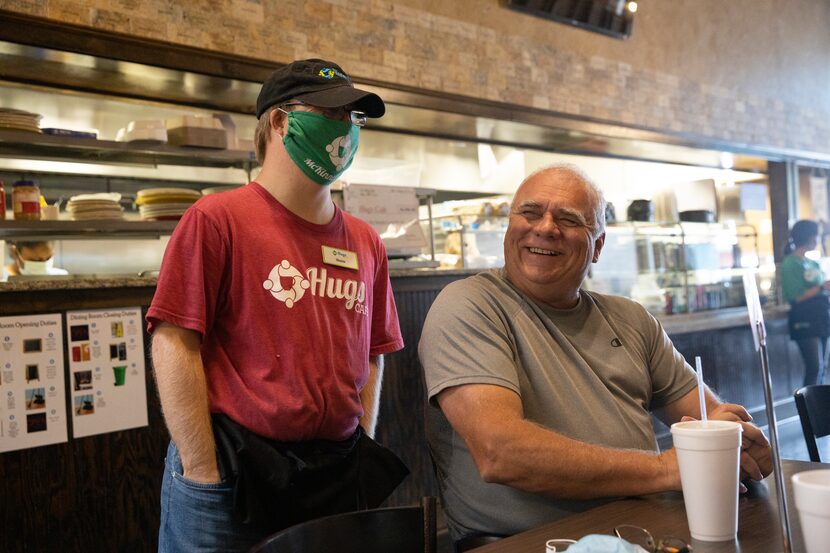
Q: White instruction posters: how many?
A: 2